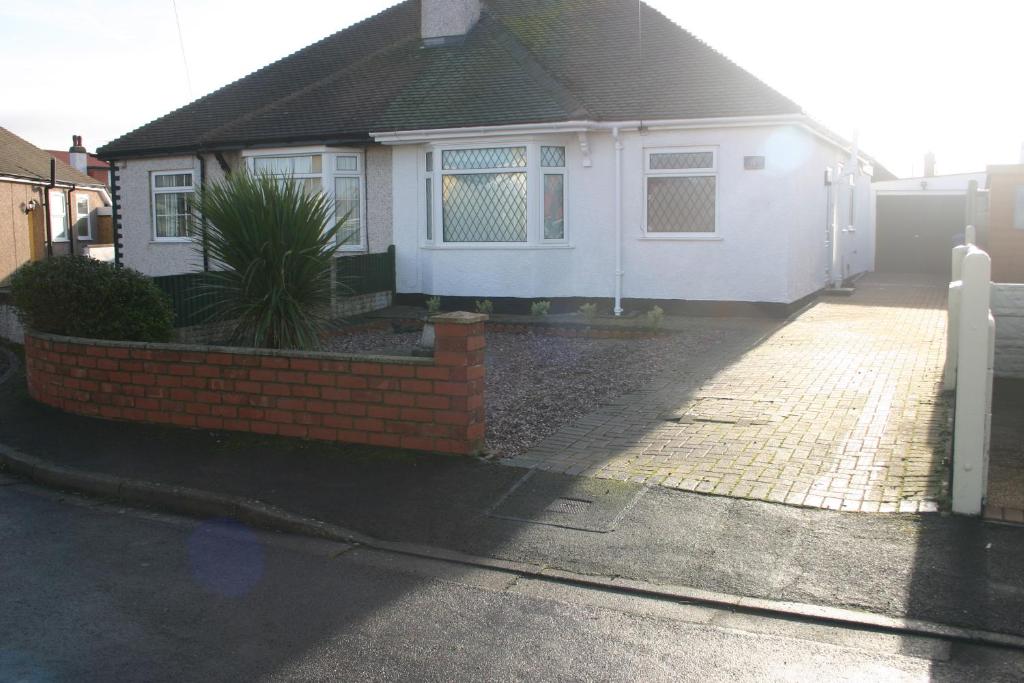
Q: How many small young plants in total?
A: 5